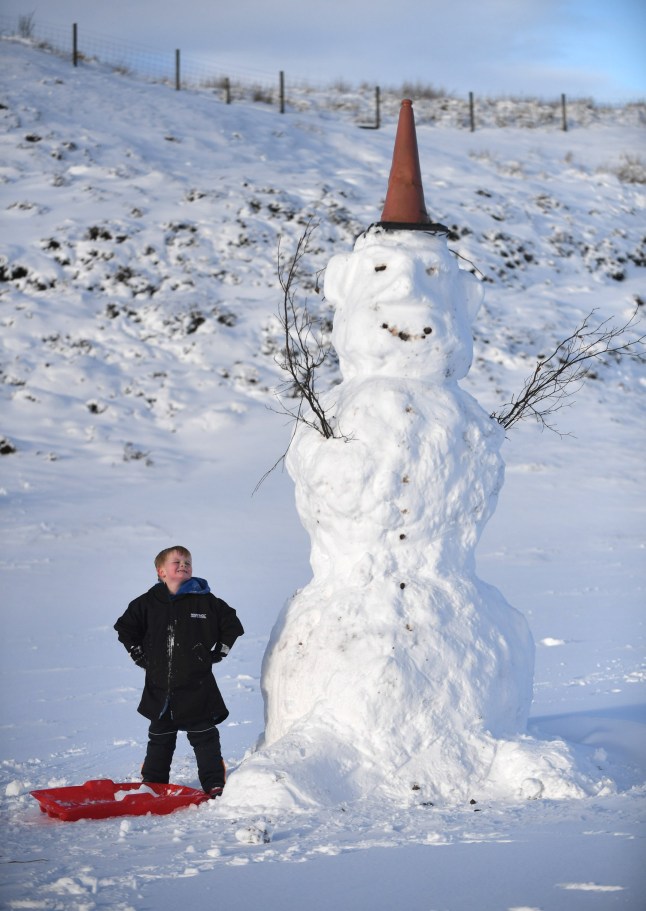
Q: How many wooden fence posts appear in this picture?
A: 7